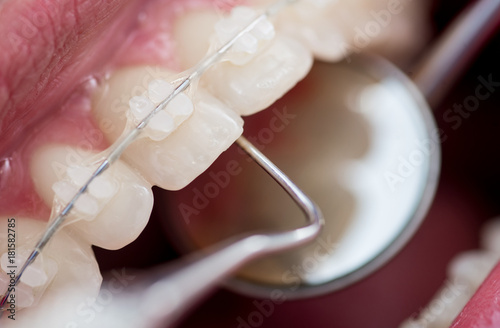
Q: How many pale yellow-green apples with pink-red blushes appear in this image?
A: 0